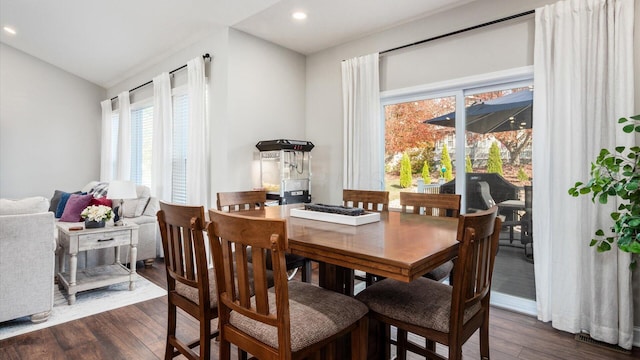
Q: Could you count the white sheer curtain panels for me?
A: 6